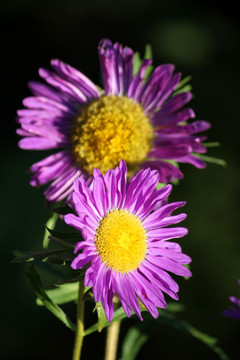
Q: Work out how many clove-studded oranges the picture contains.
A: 0